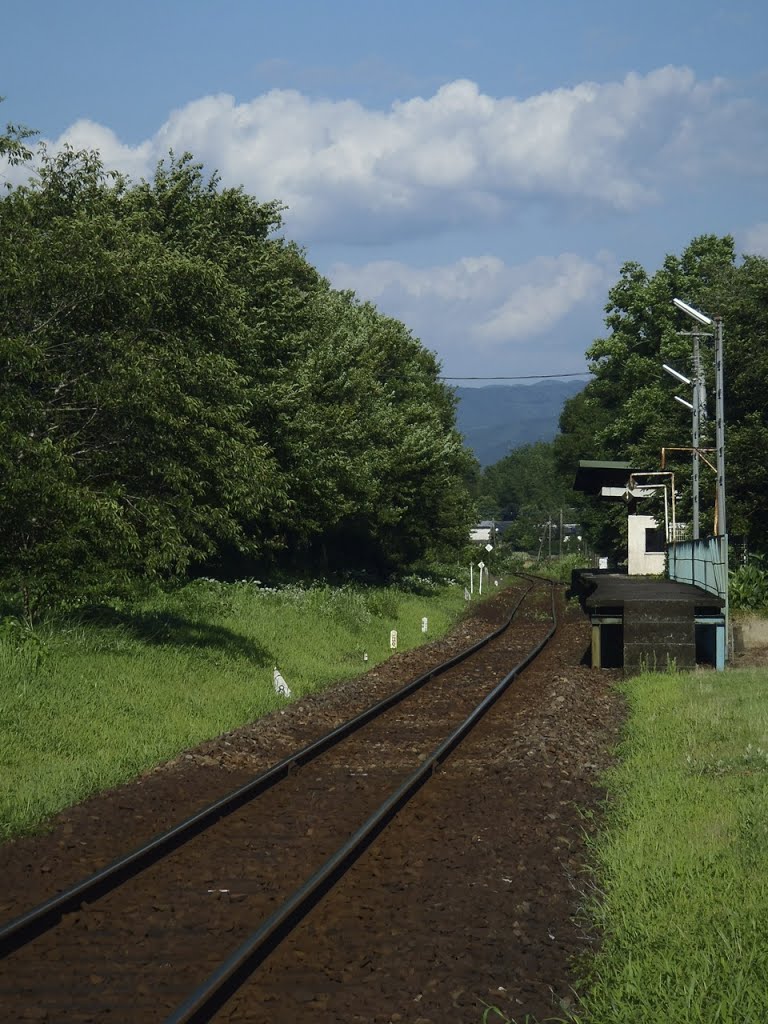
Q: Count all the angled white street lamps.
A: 3